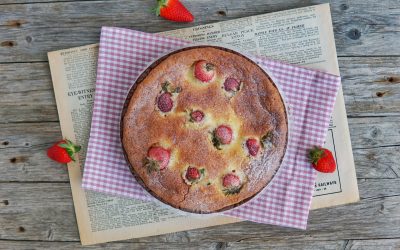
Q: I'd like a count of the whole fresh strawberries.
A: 3